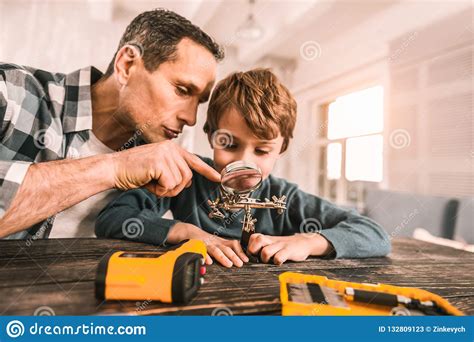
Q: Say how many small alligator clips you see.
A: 2